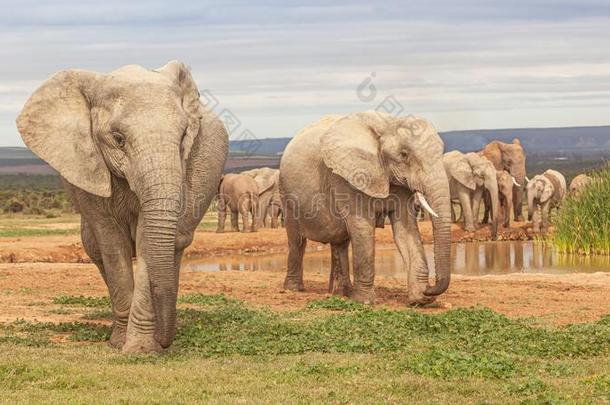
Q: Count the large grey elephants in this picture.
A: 2